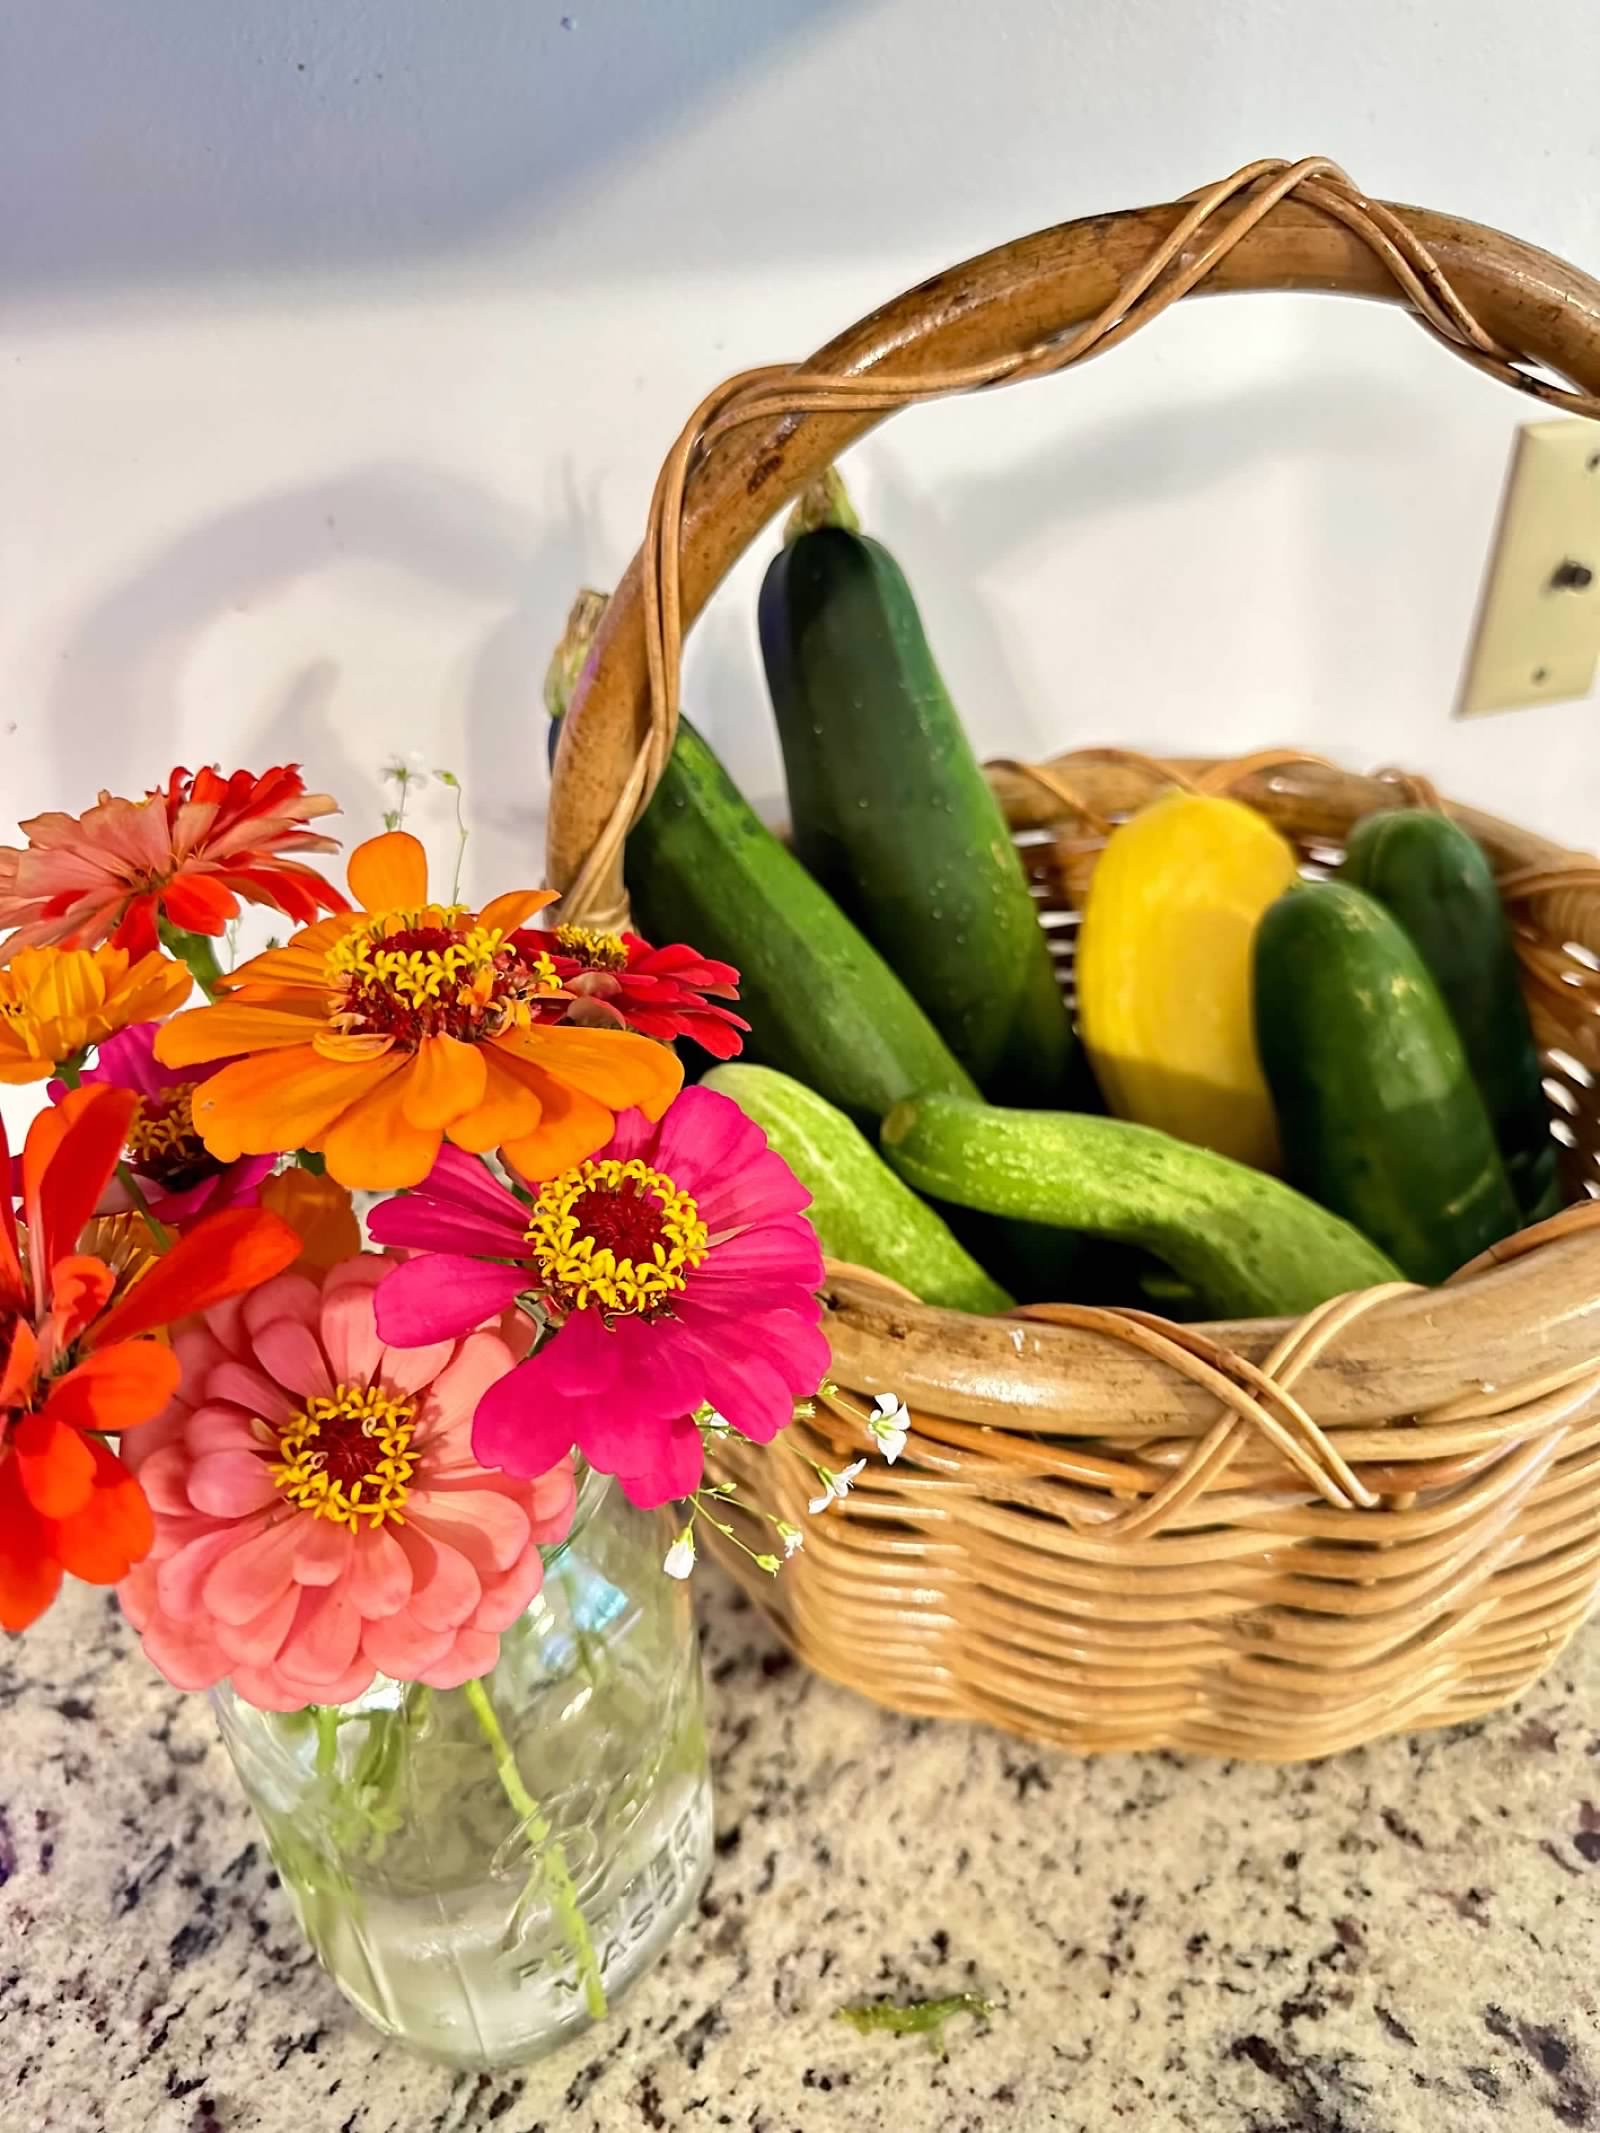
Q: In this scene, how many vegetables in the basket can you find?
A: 7